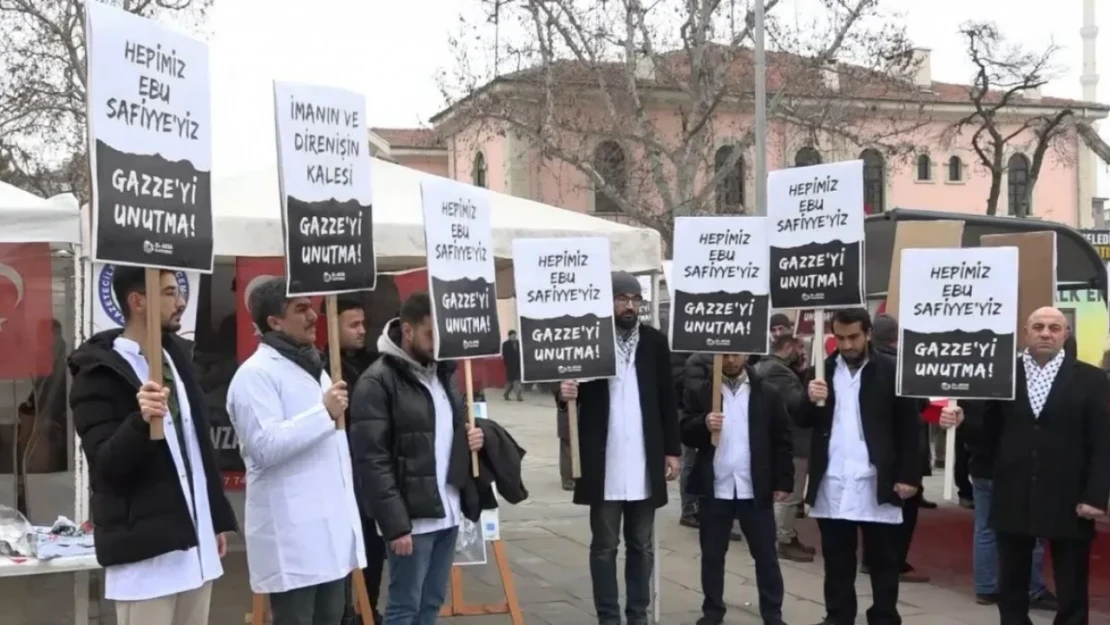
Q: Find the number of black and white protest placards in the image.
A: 7